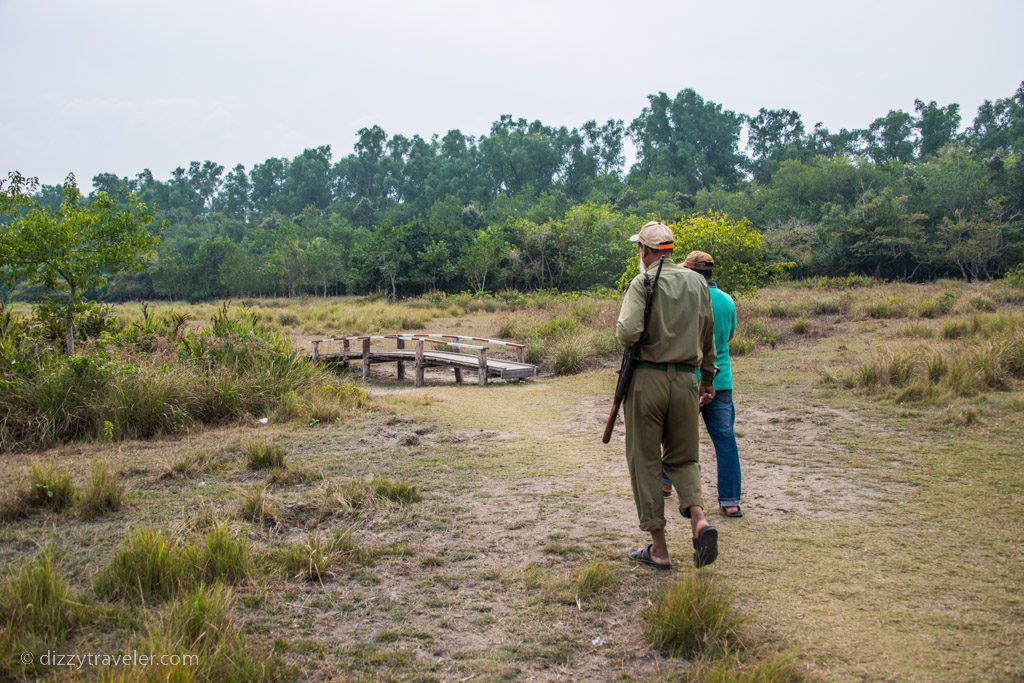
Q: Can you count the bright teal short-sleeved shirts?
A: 1